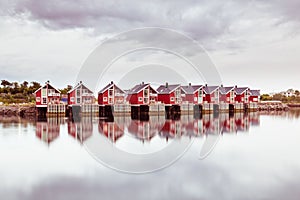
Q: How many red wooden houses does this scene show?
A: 10